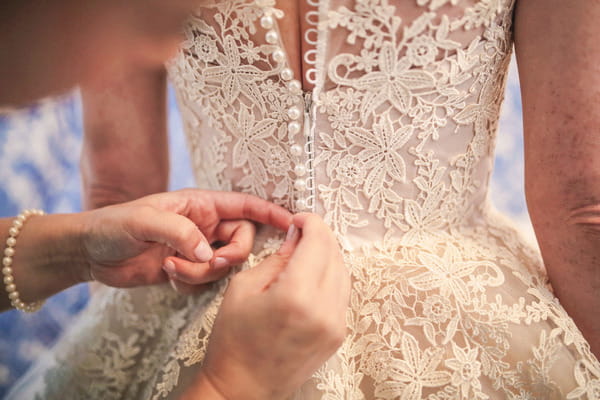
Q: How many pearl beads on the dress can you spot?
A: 11